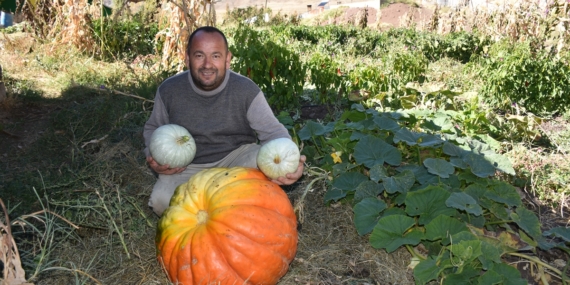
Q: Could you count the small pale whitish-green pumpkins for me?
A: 2